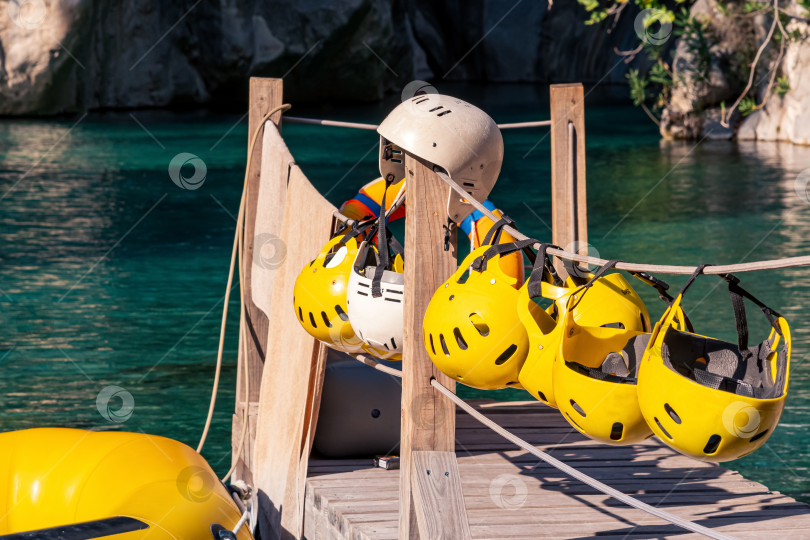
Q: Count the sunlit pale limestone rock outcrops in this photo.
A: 2